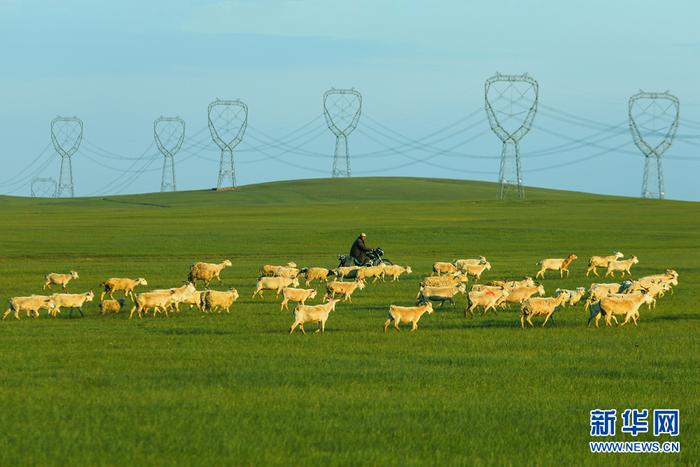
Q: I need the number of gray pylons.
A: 7